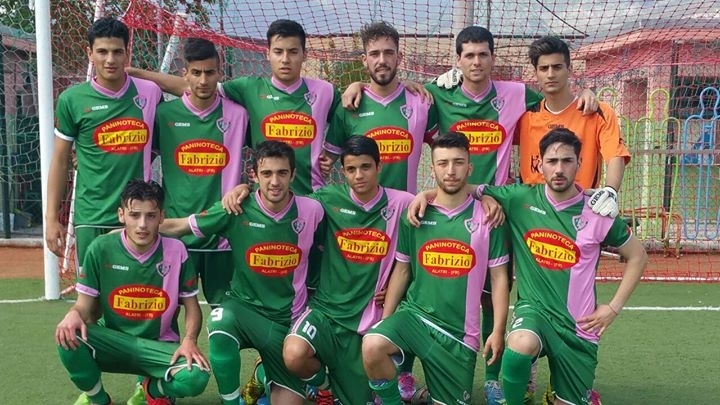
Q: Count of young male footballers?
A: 11